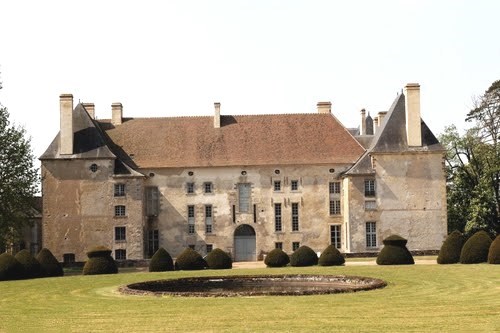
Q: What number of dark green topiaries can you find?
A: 14